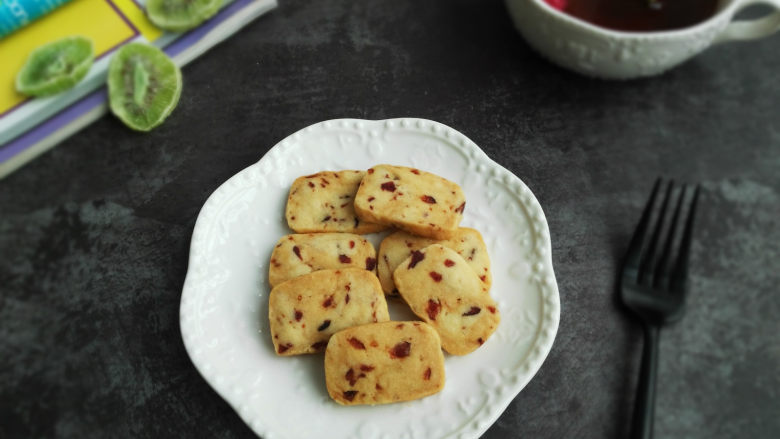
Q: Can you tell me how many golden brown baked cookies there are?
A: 7